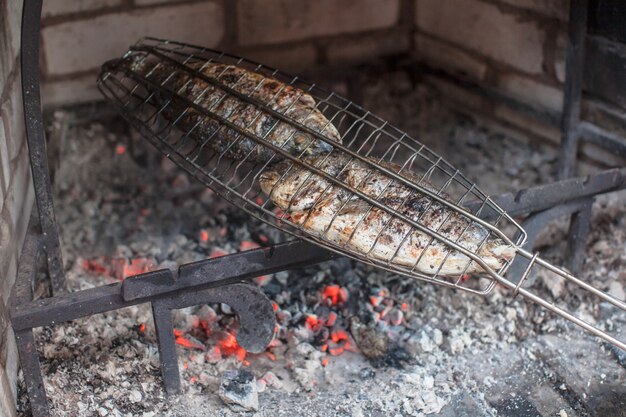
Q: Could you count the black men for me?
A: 0